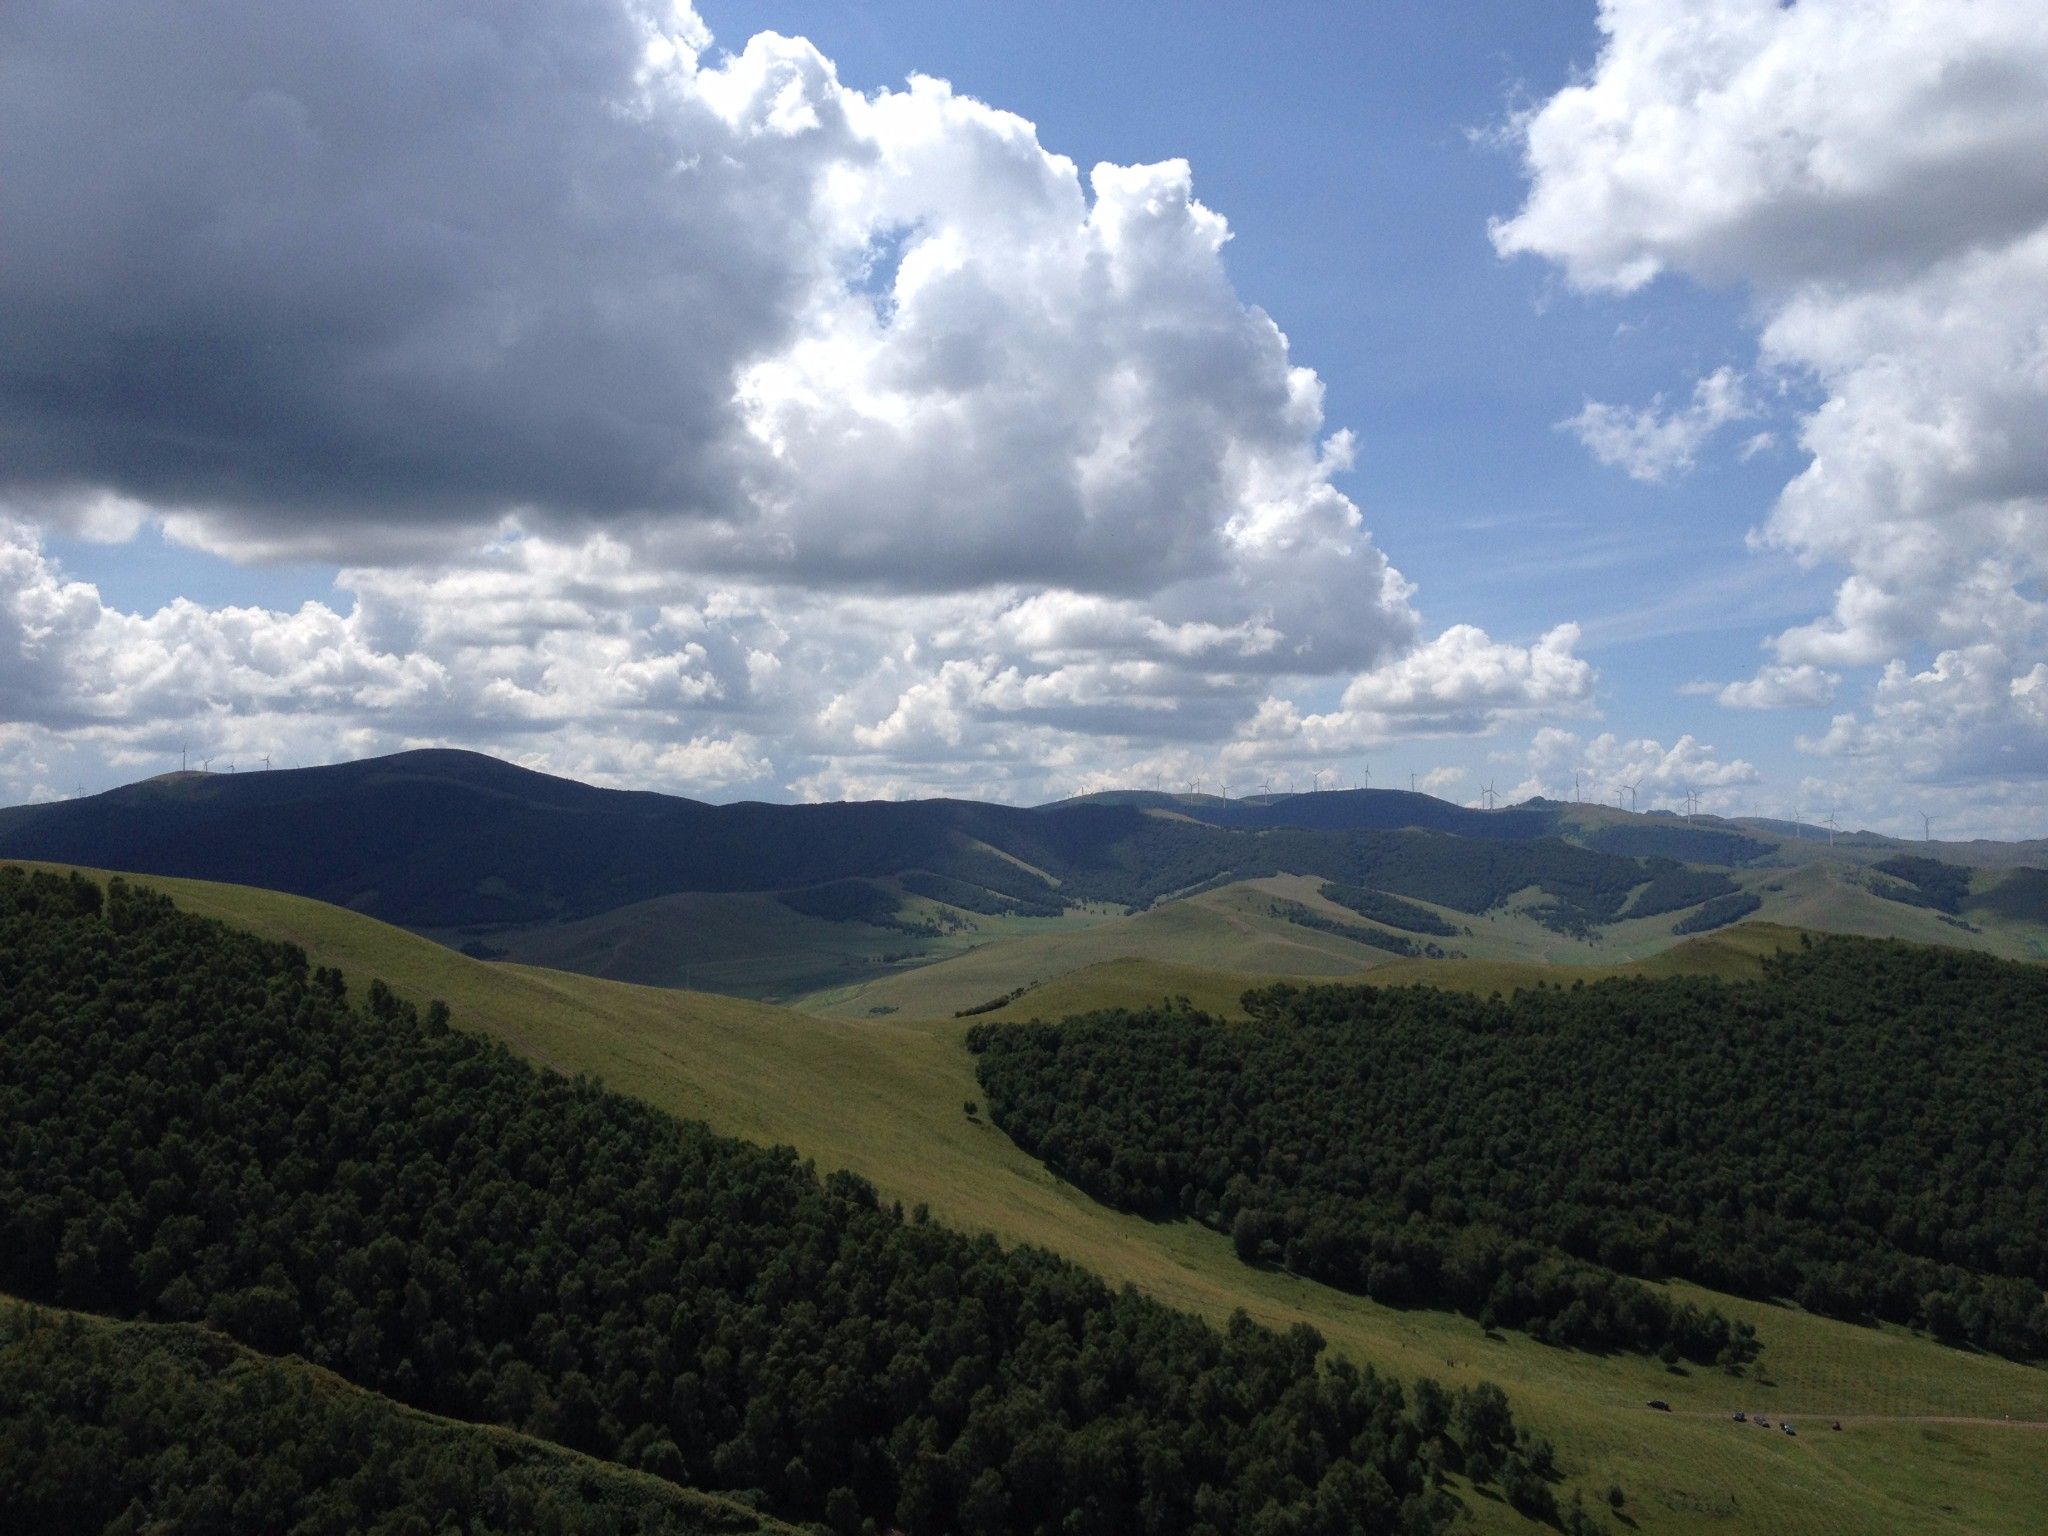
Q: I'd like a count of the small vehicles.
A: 5